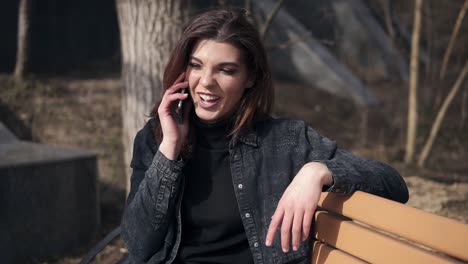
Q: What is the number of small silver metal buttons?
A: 3